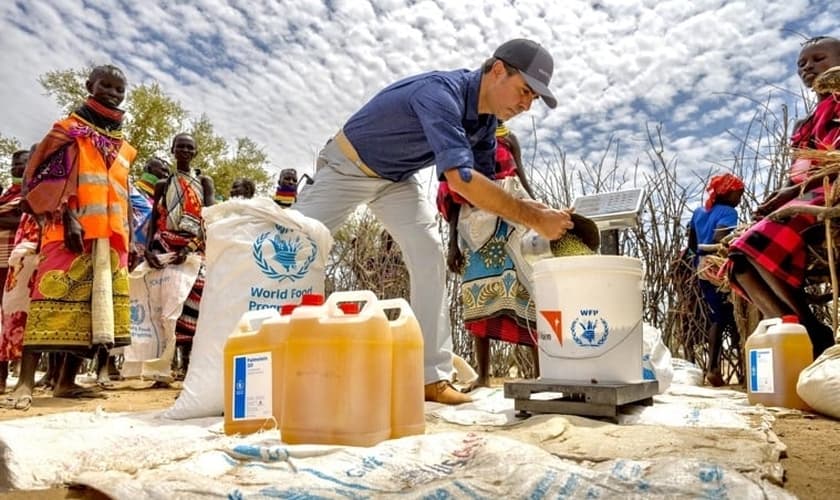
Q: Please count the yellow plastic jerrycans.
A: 4